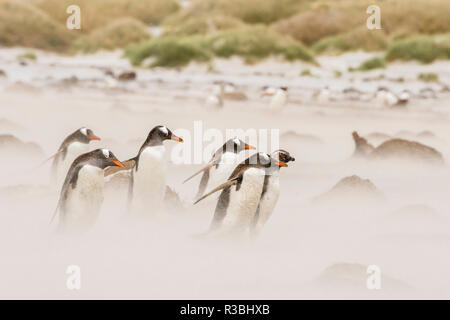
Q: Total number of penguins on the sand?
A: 6